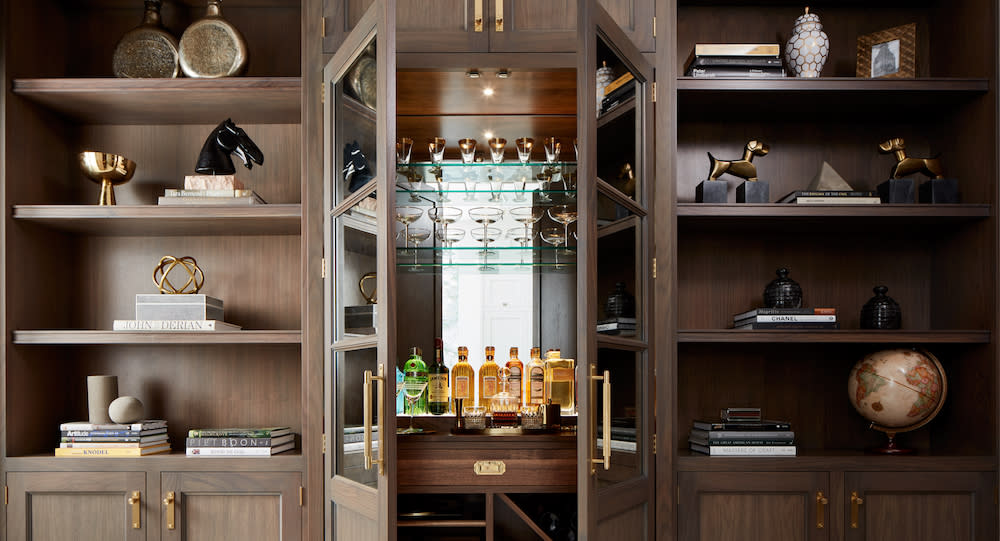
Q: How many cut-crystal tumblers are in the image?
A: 2